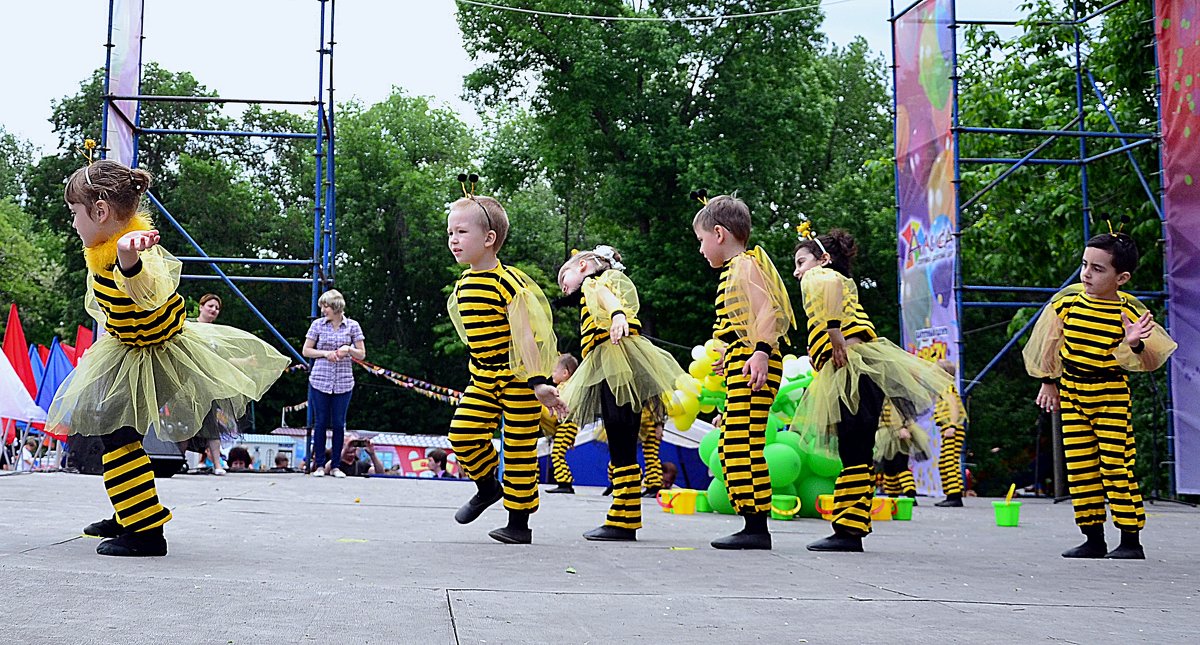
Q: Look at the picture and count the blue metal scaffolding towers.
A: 2